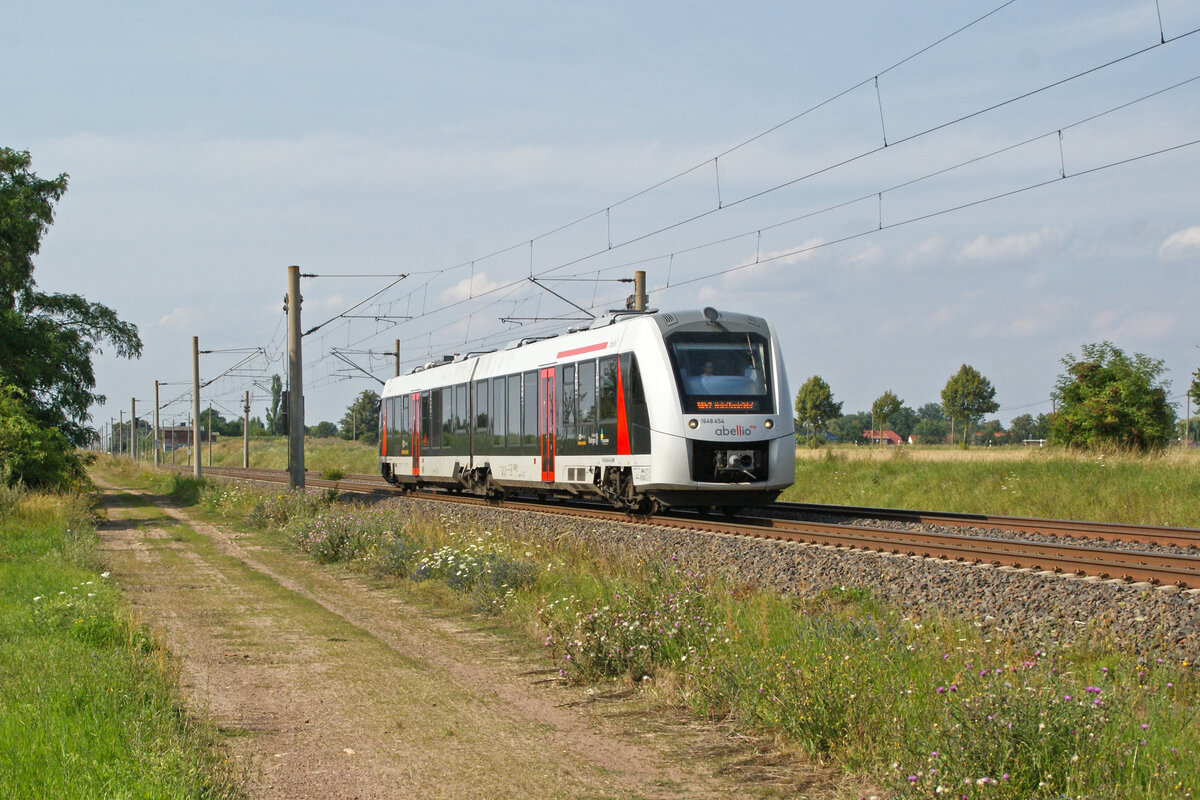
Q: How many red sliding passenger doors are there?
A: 2